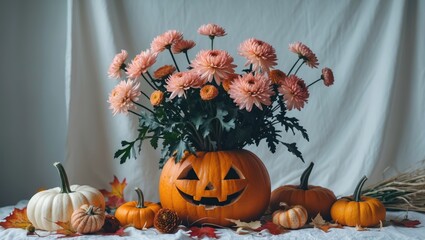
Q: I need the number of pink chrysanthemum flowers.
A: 13